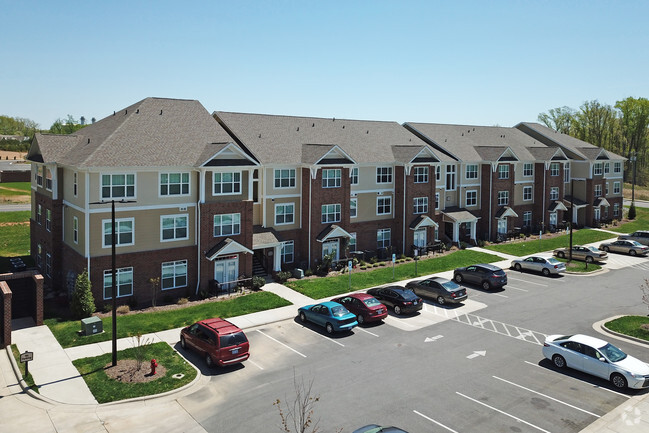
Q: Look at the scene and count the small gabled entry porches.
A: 6